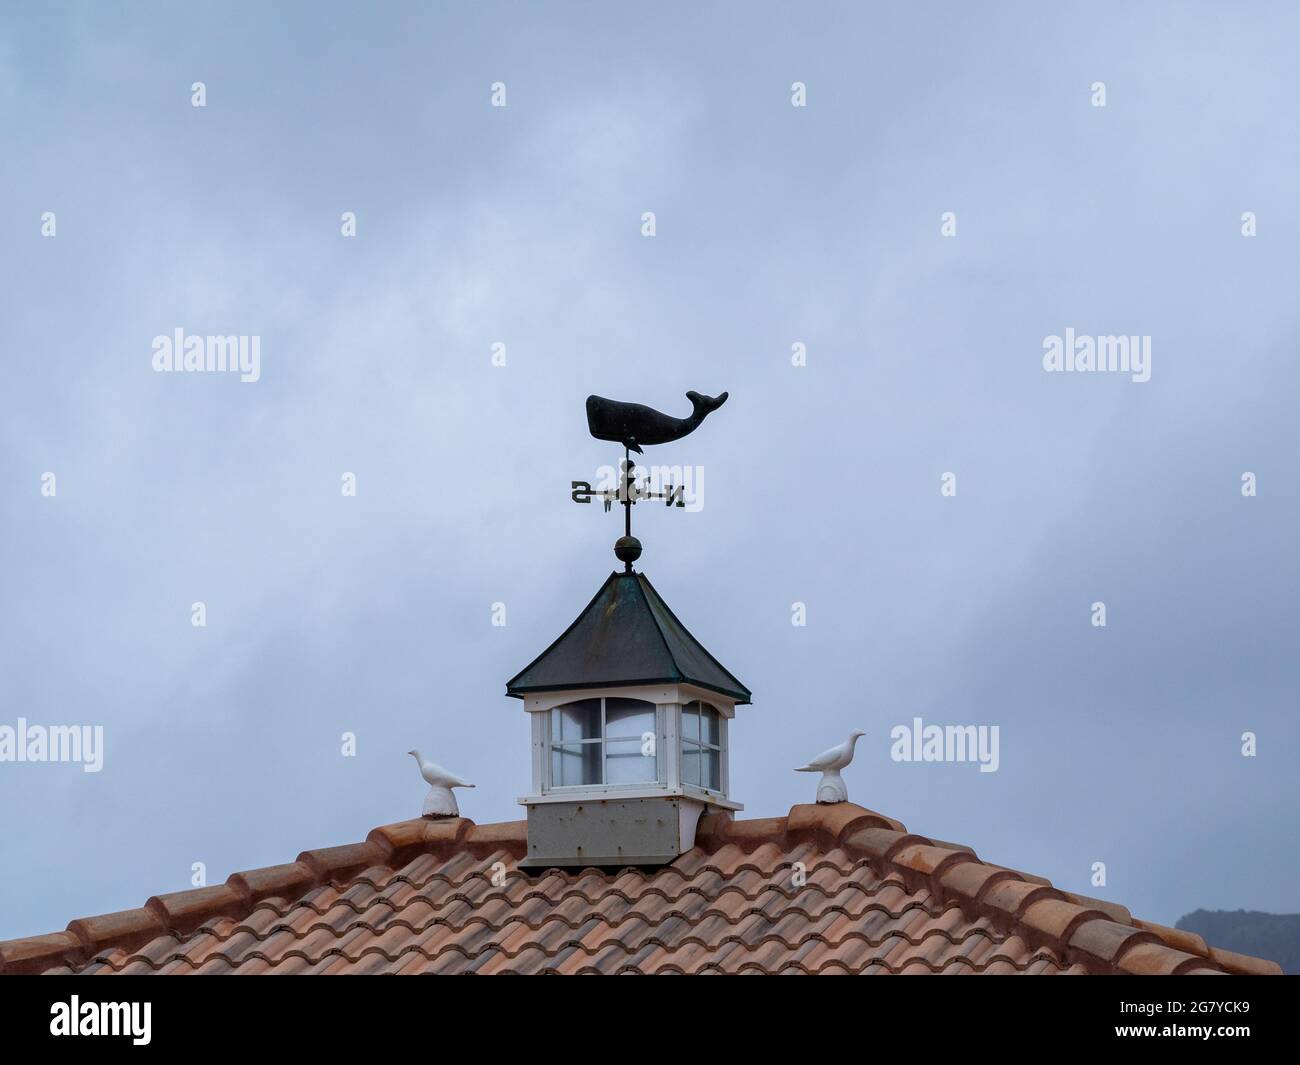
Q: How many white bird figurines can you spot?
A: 2